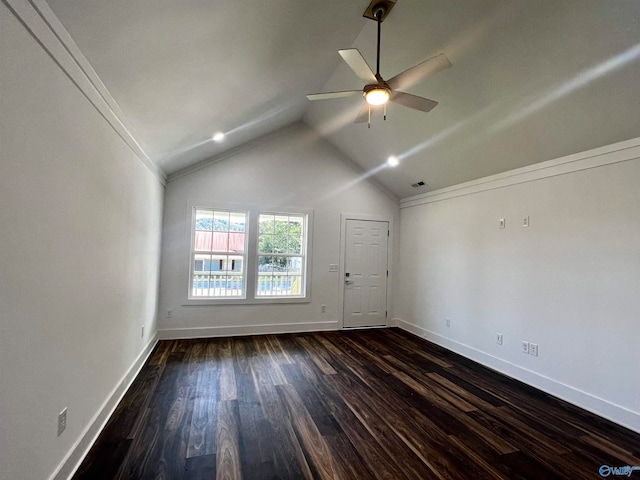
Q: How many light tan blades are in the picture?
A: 5